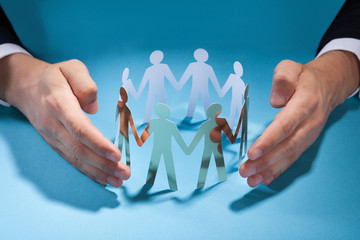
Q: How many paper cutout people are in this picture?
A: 8